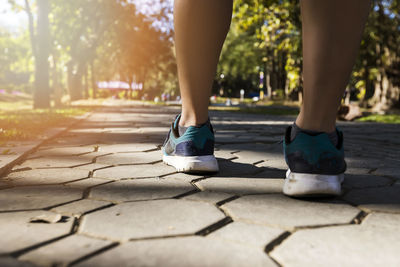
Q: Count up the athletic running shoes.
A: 2